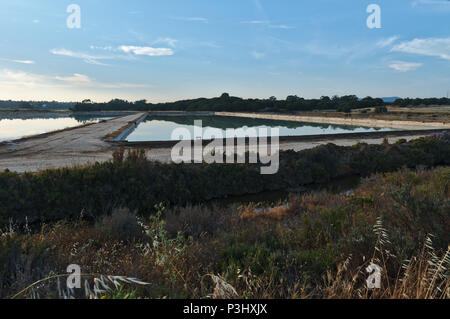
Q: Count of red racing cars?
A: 0